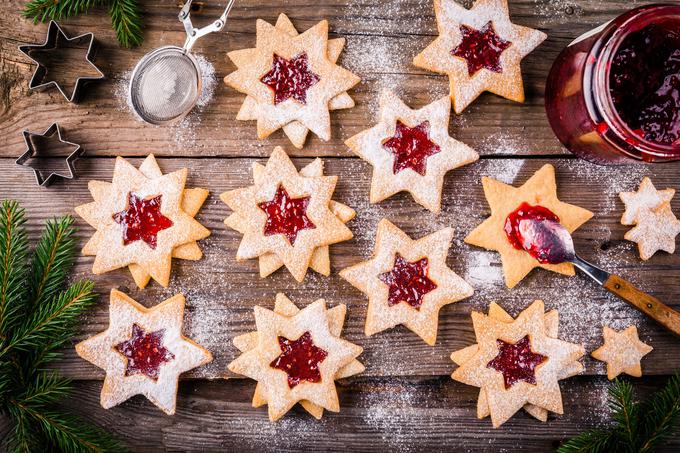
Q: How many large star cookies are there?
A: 10